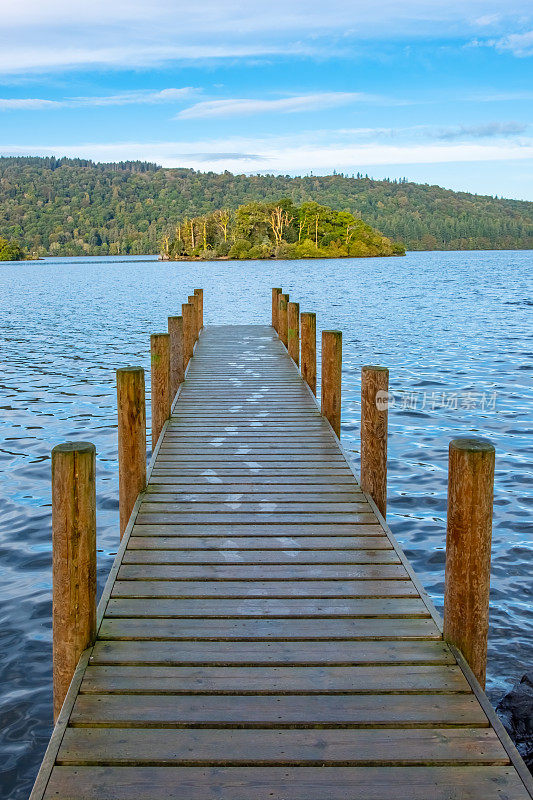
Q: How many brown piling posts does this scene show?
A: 14